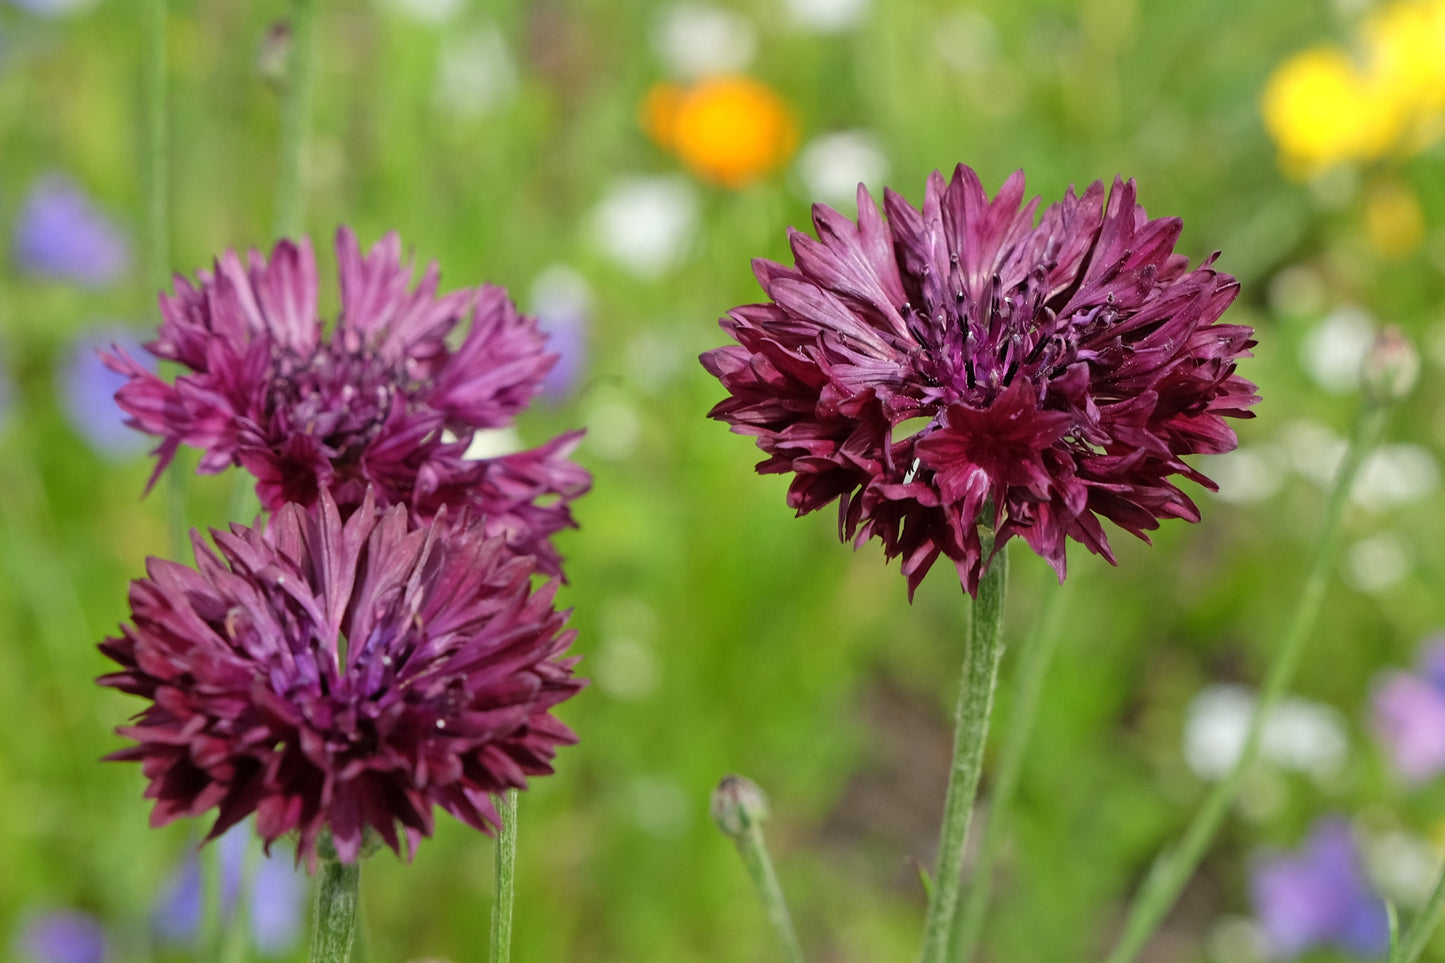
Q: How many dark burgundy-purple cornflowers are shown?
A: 3